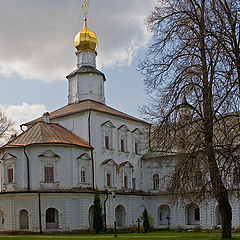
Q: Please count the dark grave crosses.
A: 2